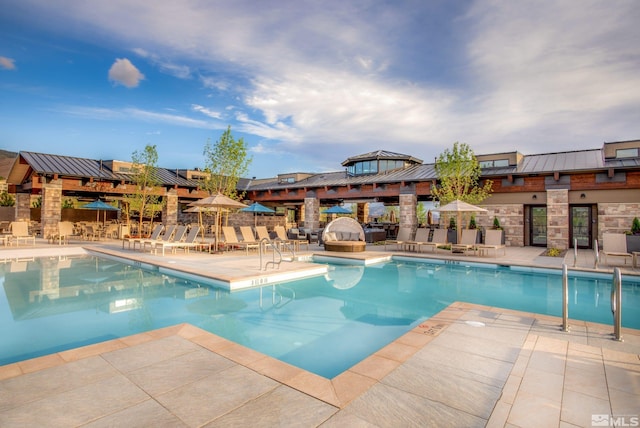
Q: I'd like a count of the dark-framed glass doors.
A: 2